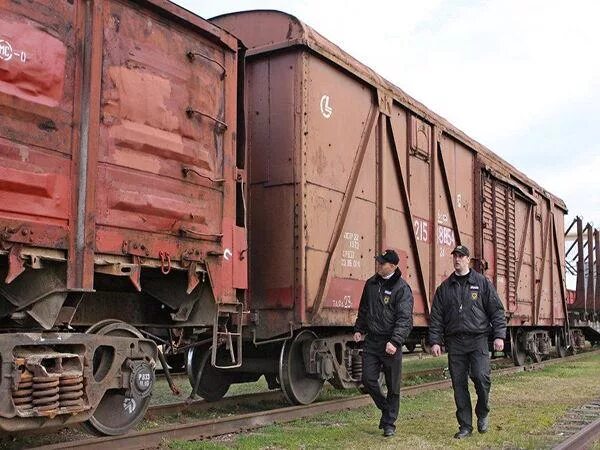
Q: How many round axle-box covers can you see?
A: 2